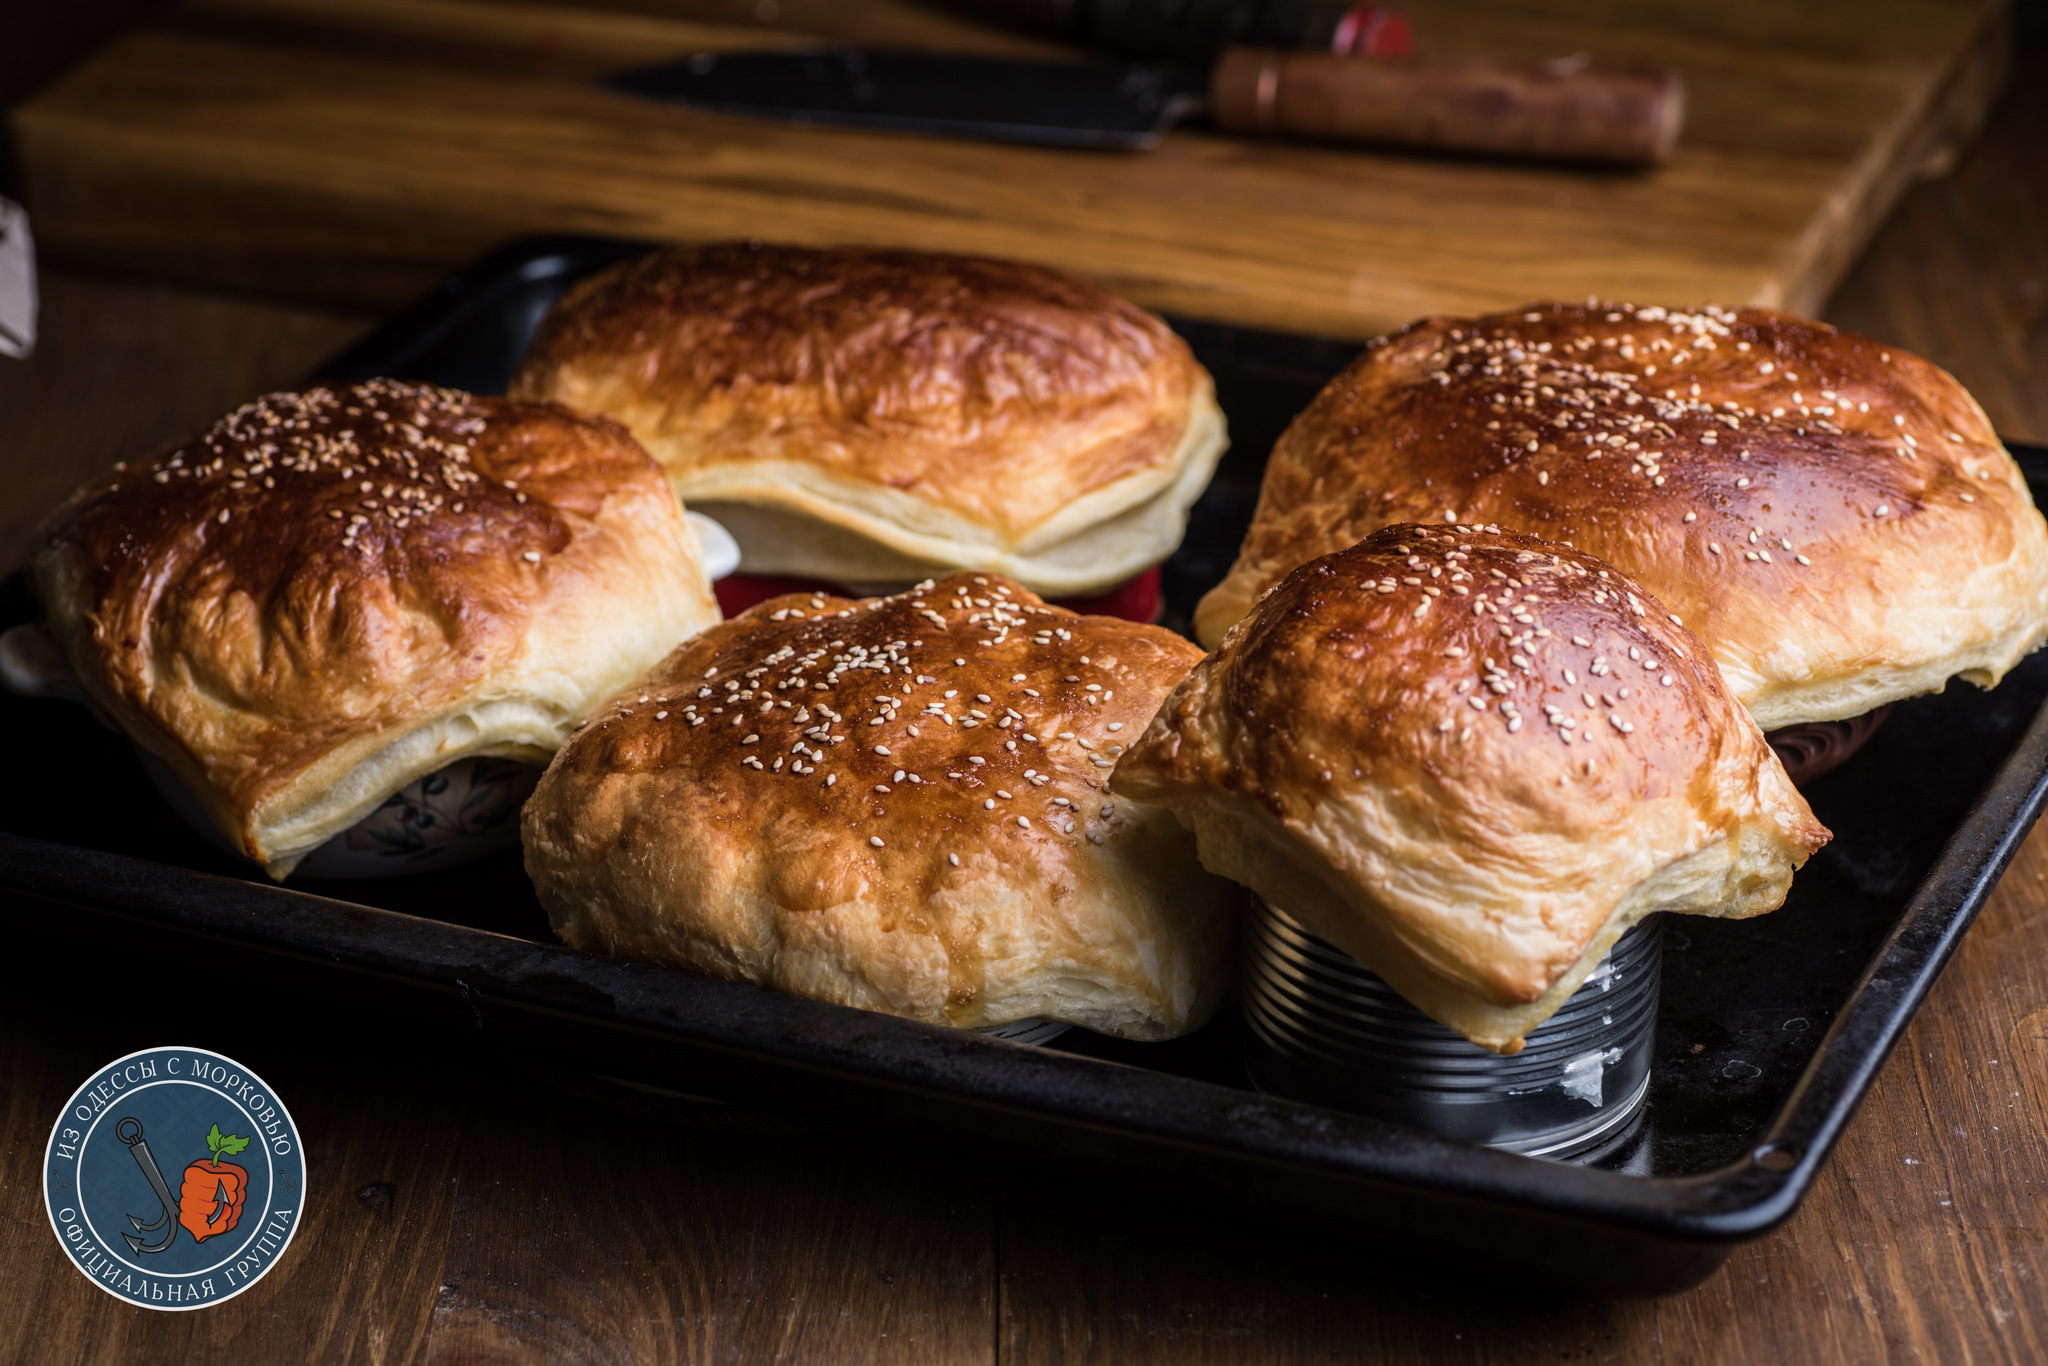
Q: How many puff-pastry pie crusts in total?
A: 5